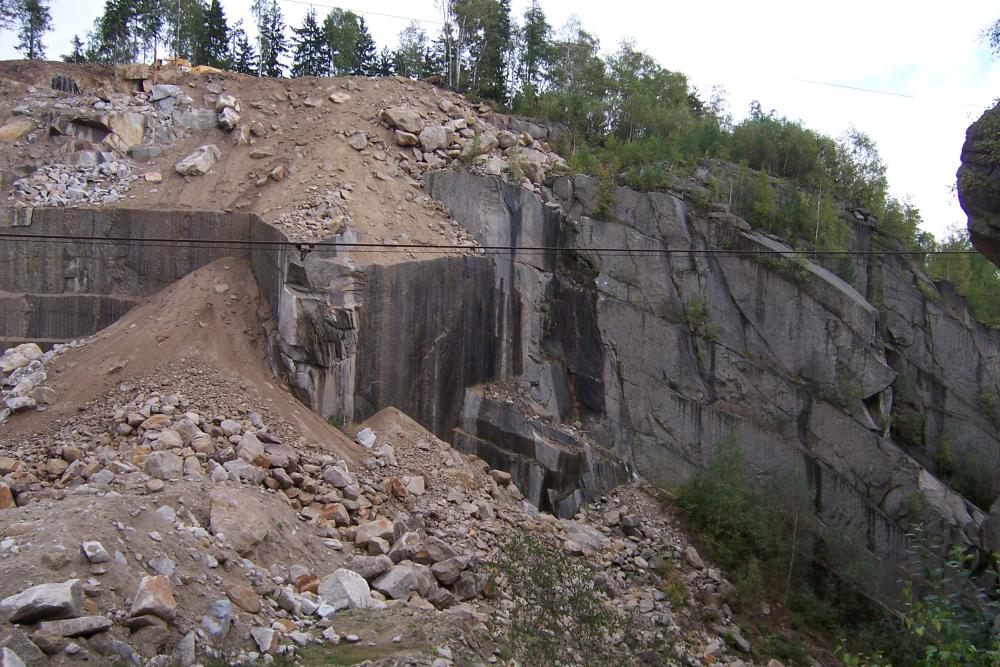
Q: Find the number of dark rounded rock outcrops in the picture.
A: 1